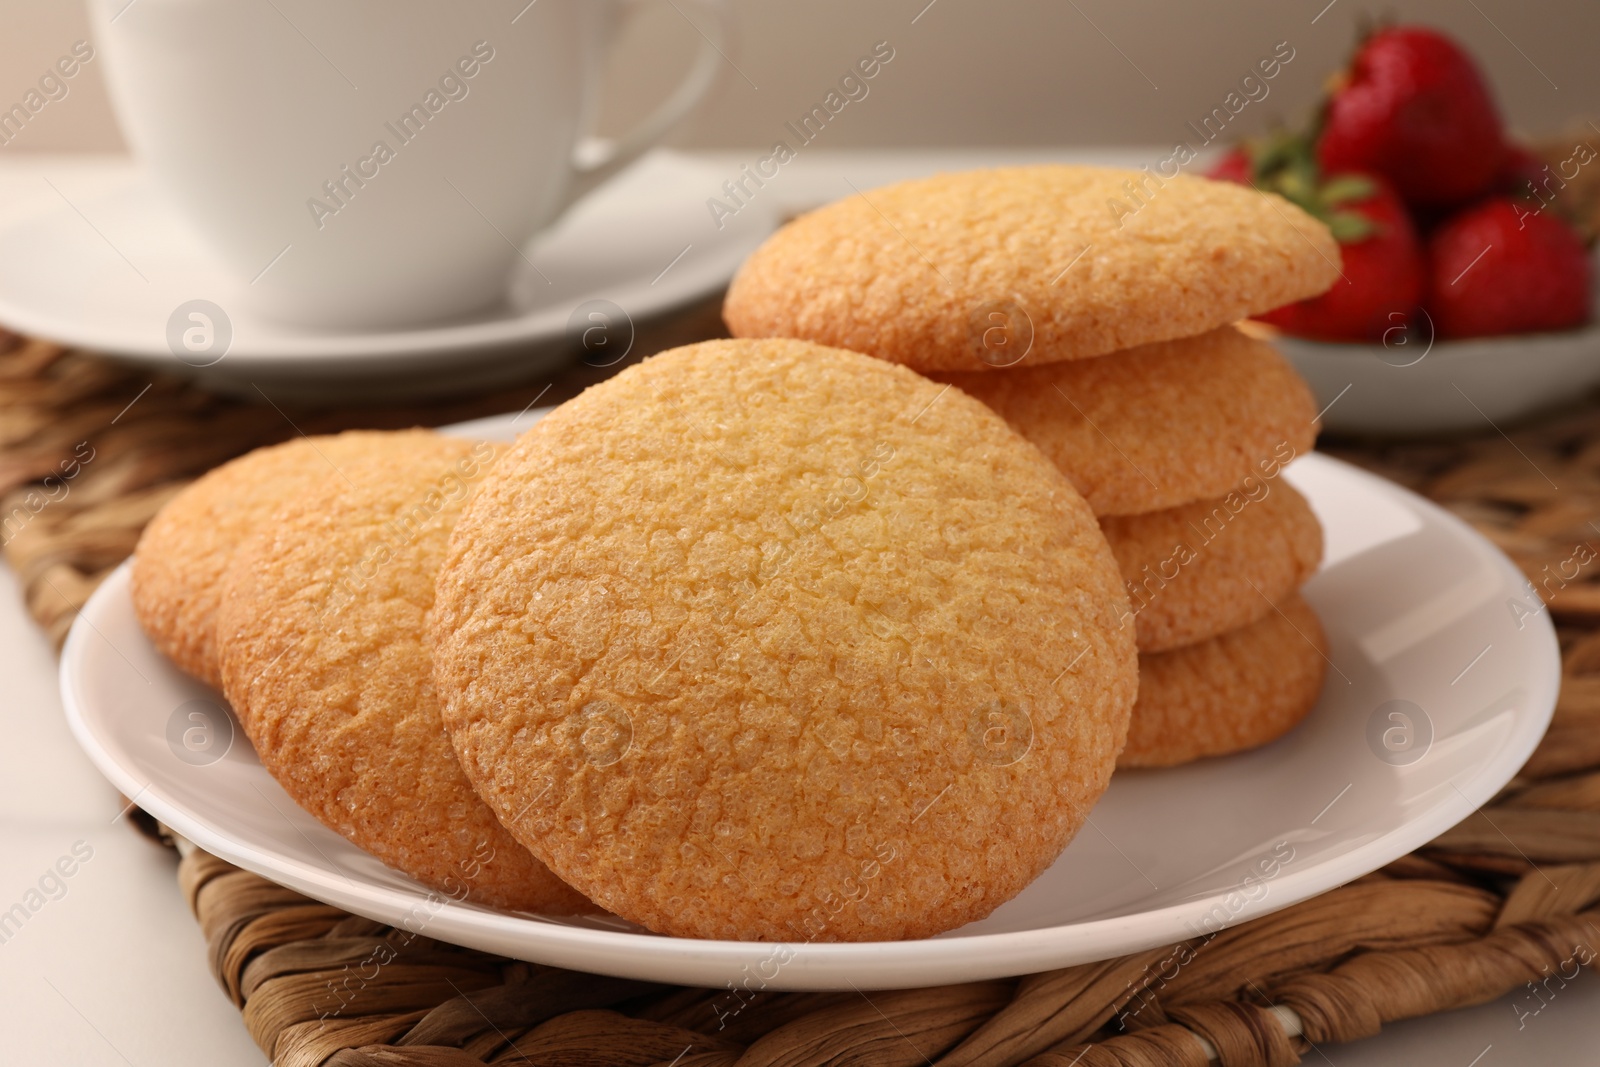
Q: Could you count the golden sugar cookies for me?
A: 7